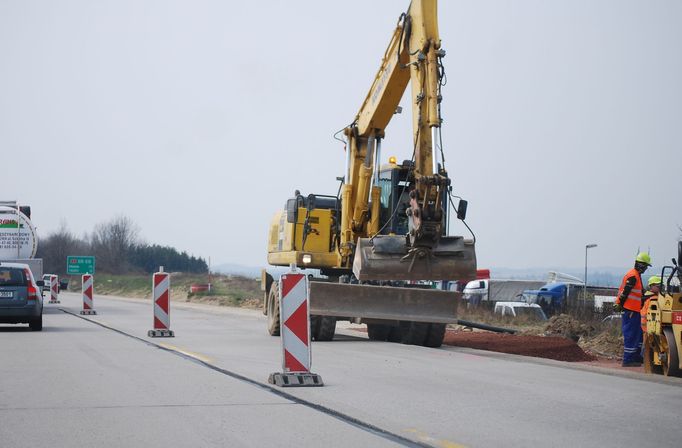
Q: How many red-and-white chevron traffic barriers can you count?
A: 4